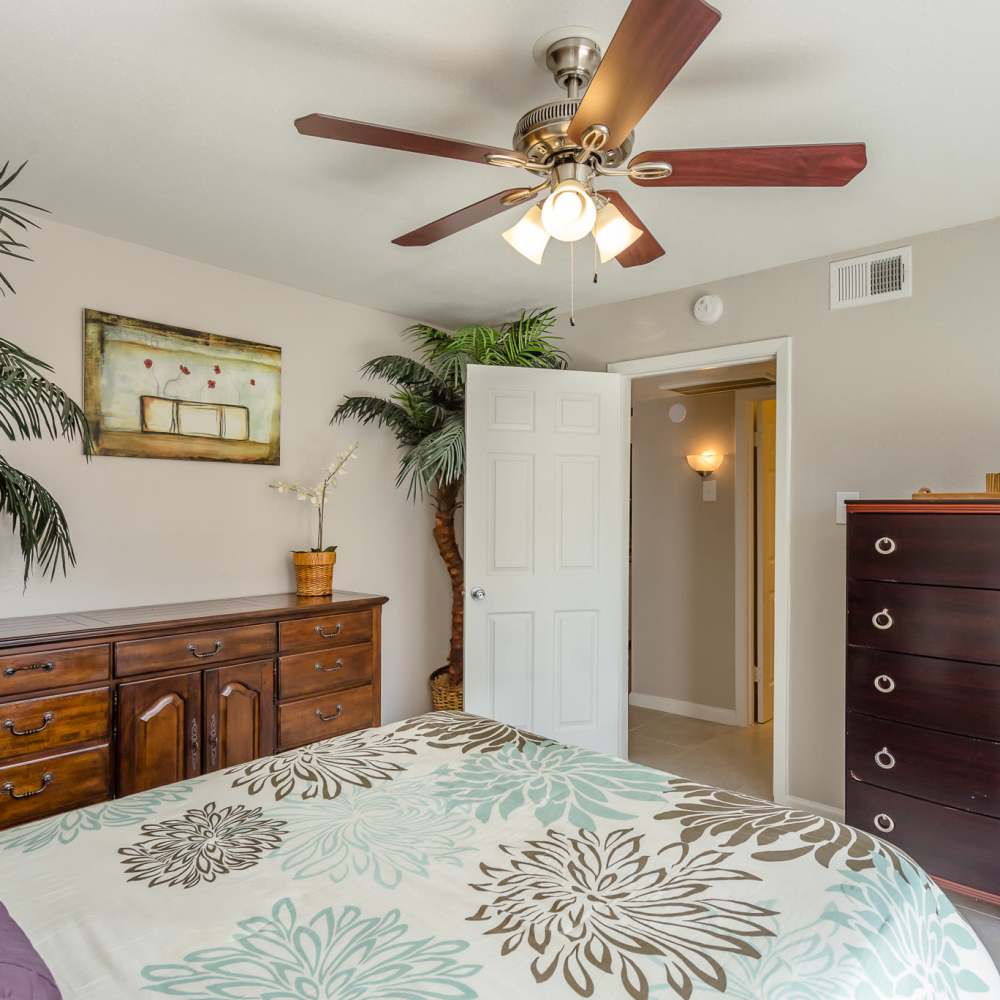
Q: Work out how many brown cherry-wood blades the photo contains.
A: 5